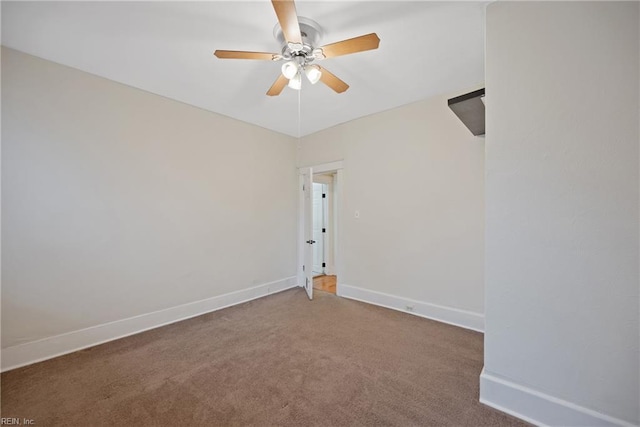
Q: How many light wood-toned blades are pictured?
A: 5